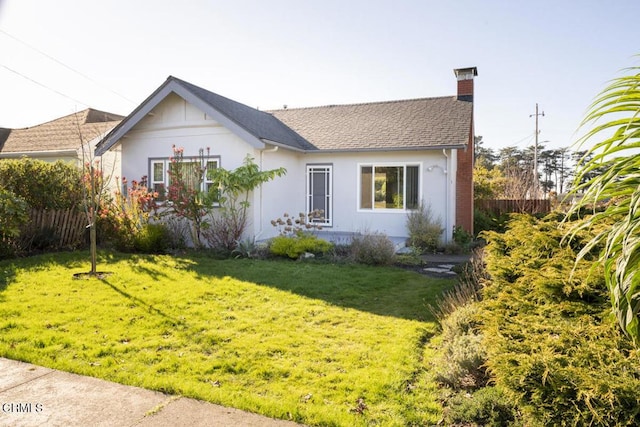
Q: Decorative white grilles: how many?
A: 1